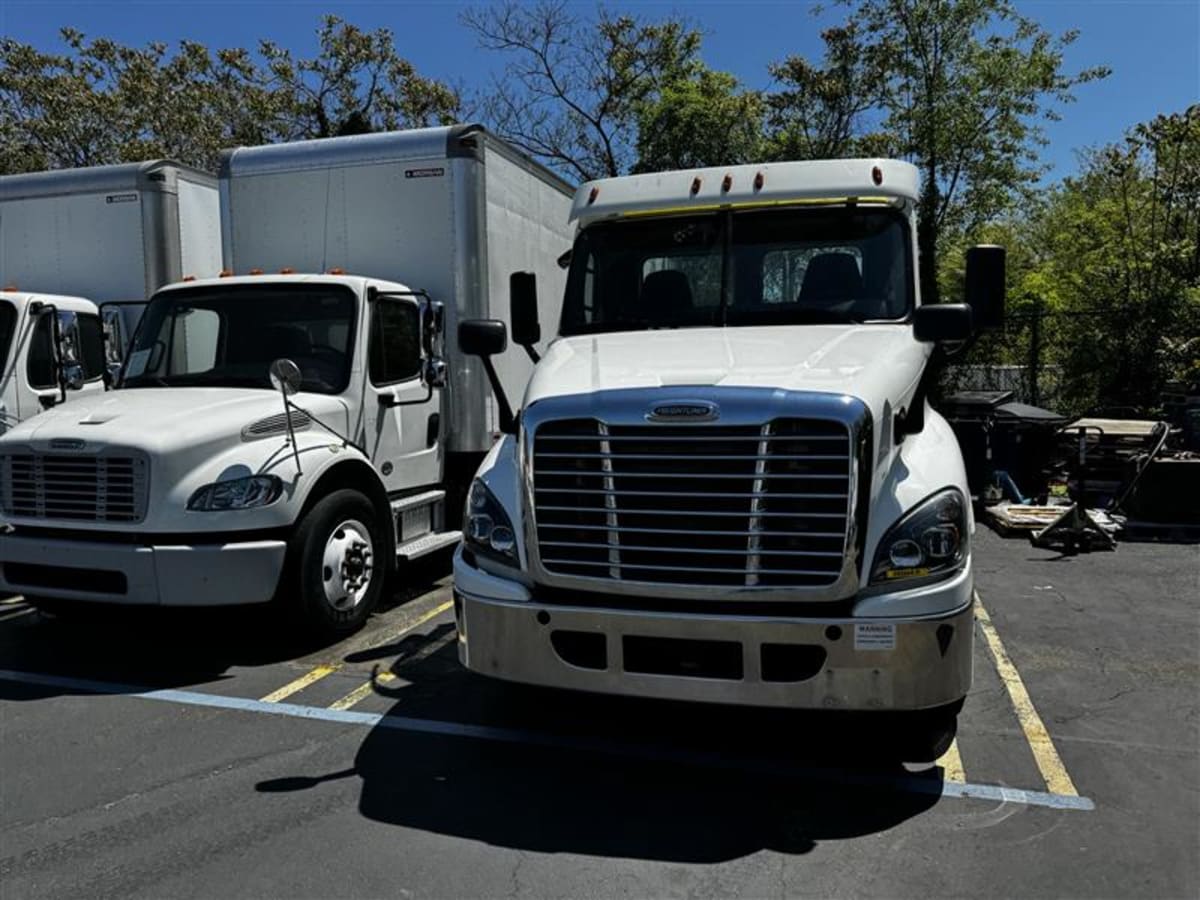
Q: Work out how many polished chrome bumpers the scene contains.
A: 1